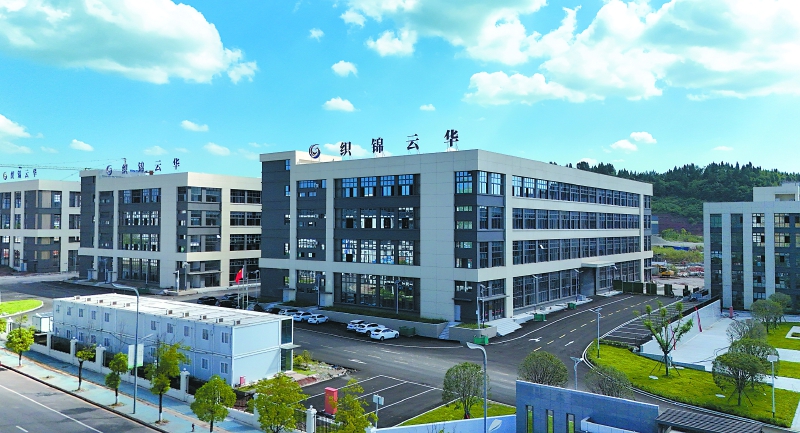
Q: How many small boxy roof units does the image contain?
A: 10